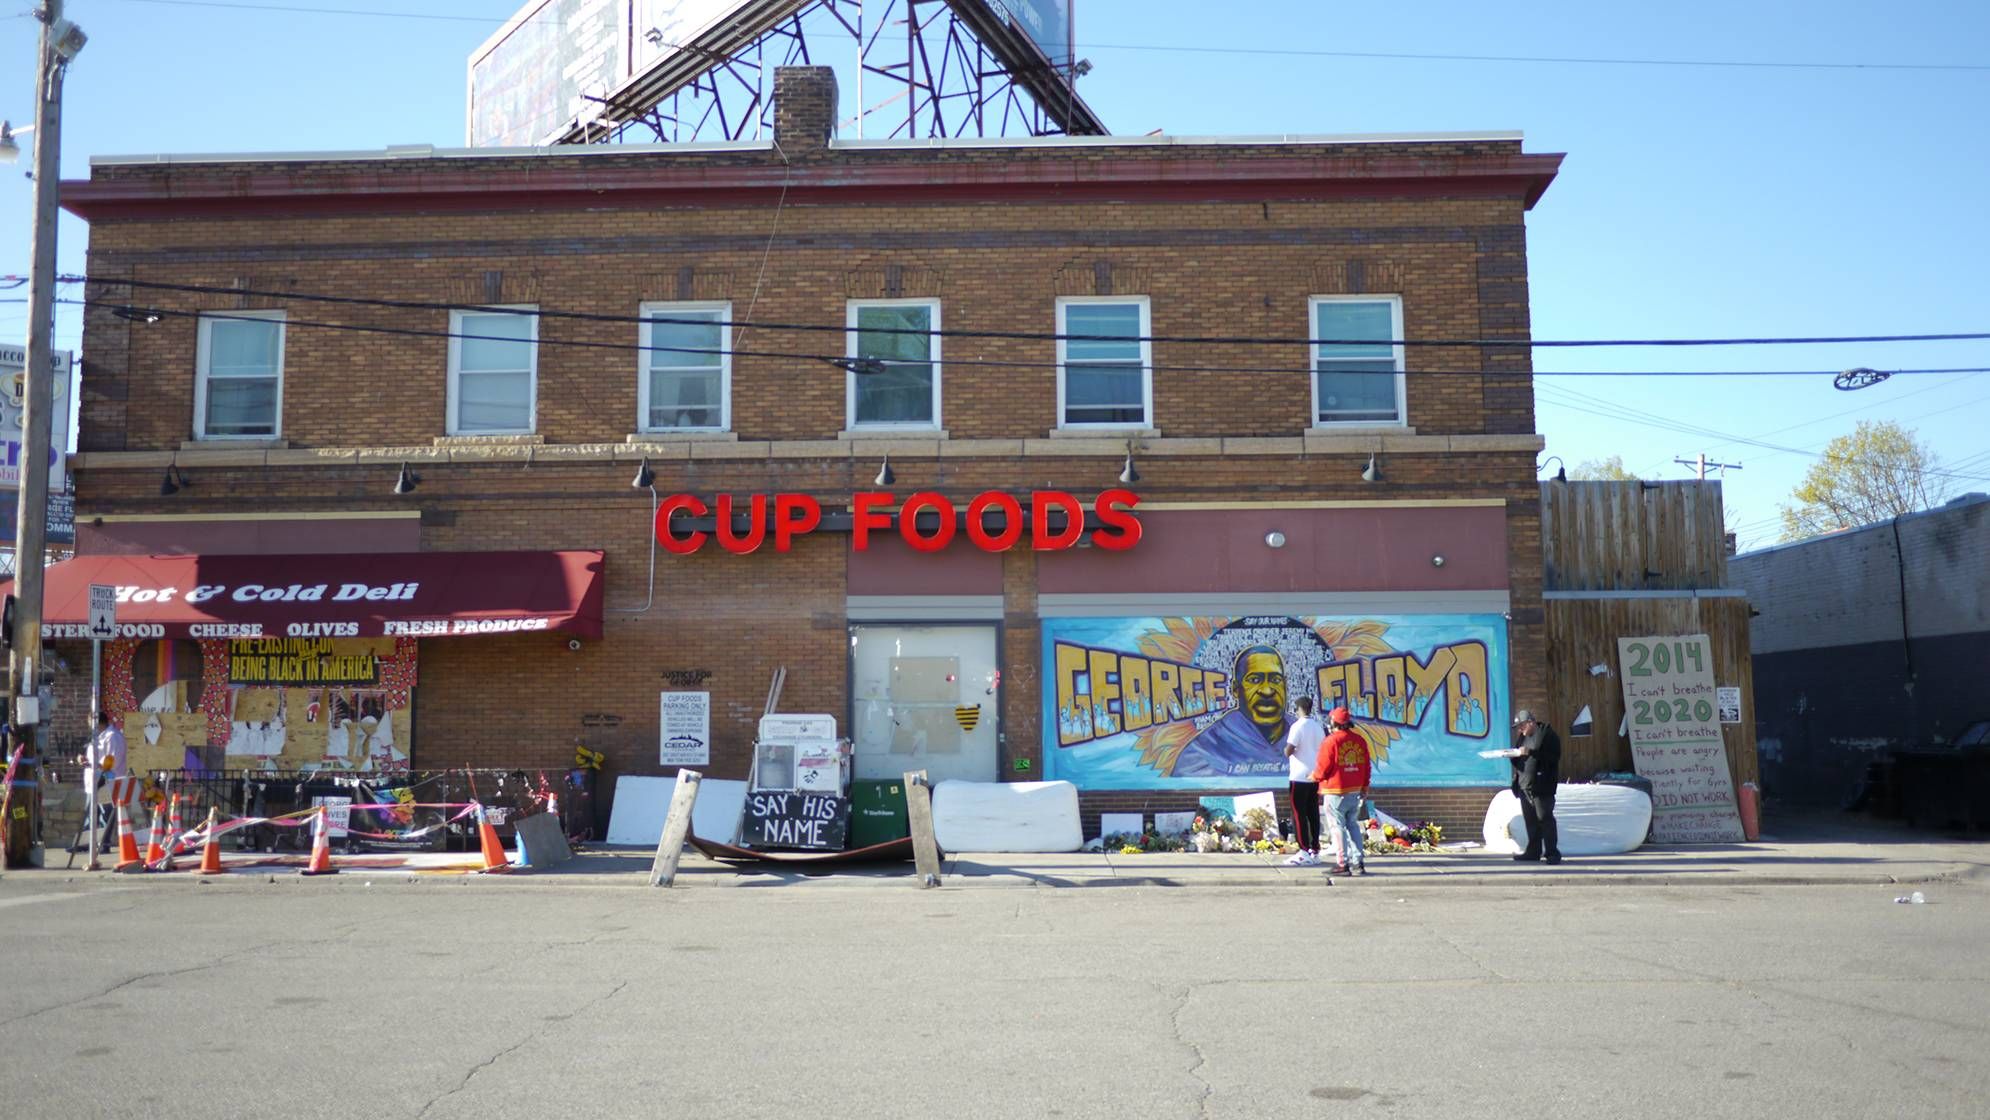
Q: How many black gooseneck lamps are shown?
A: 7